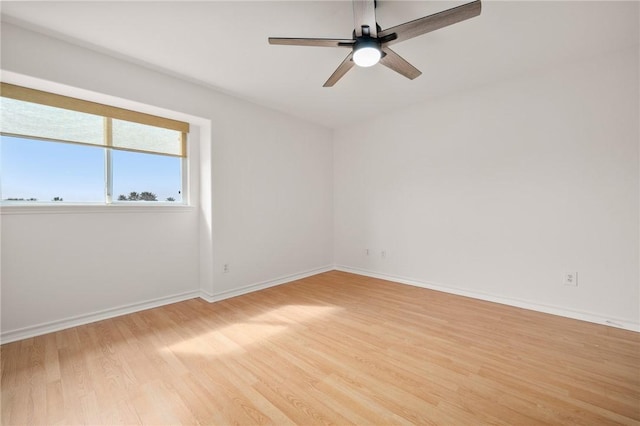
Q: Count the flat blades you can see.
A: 5